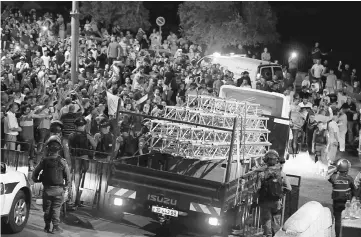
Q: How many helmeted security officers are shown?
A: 4